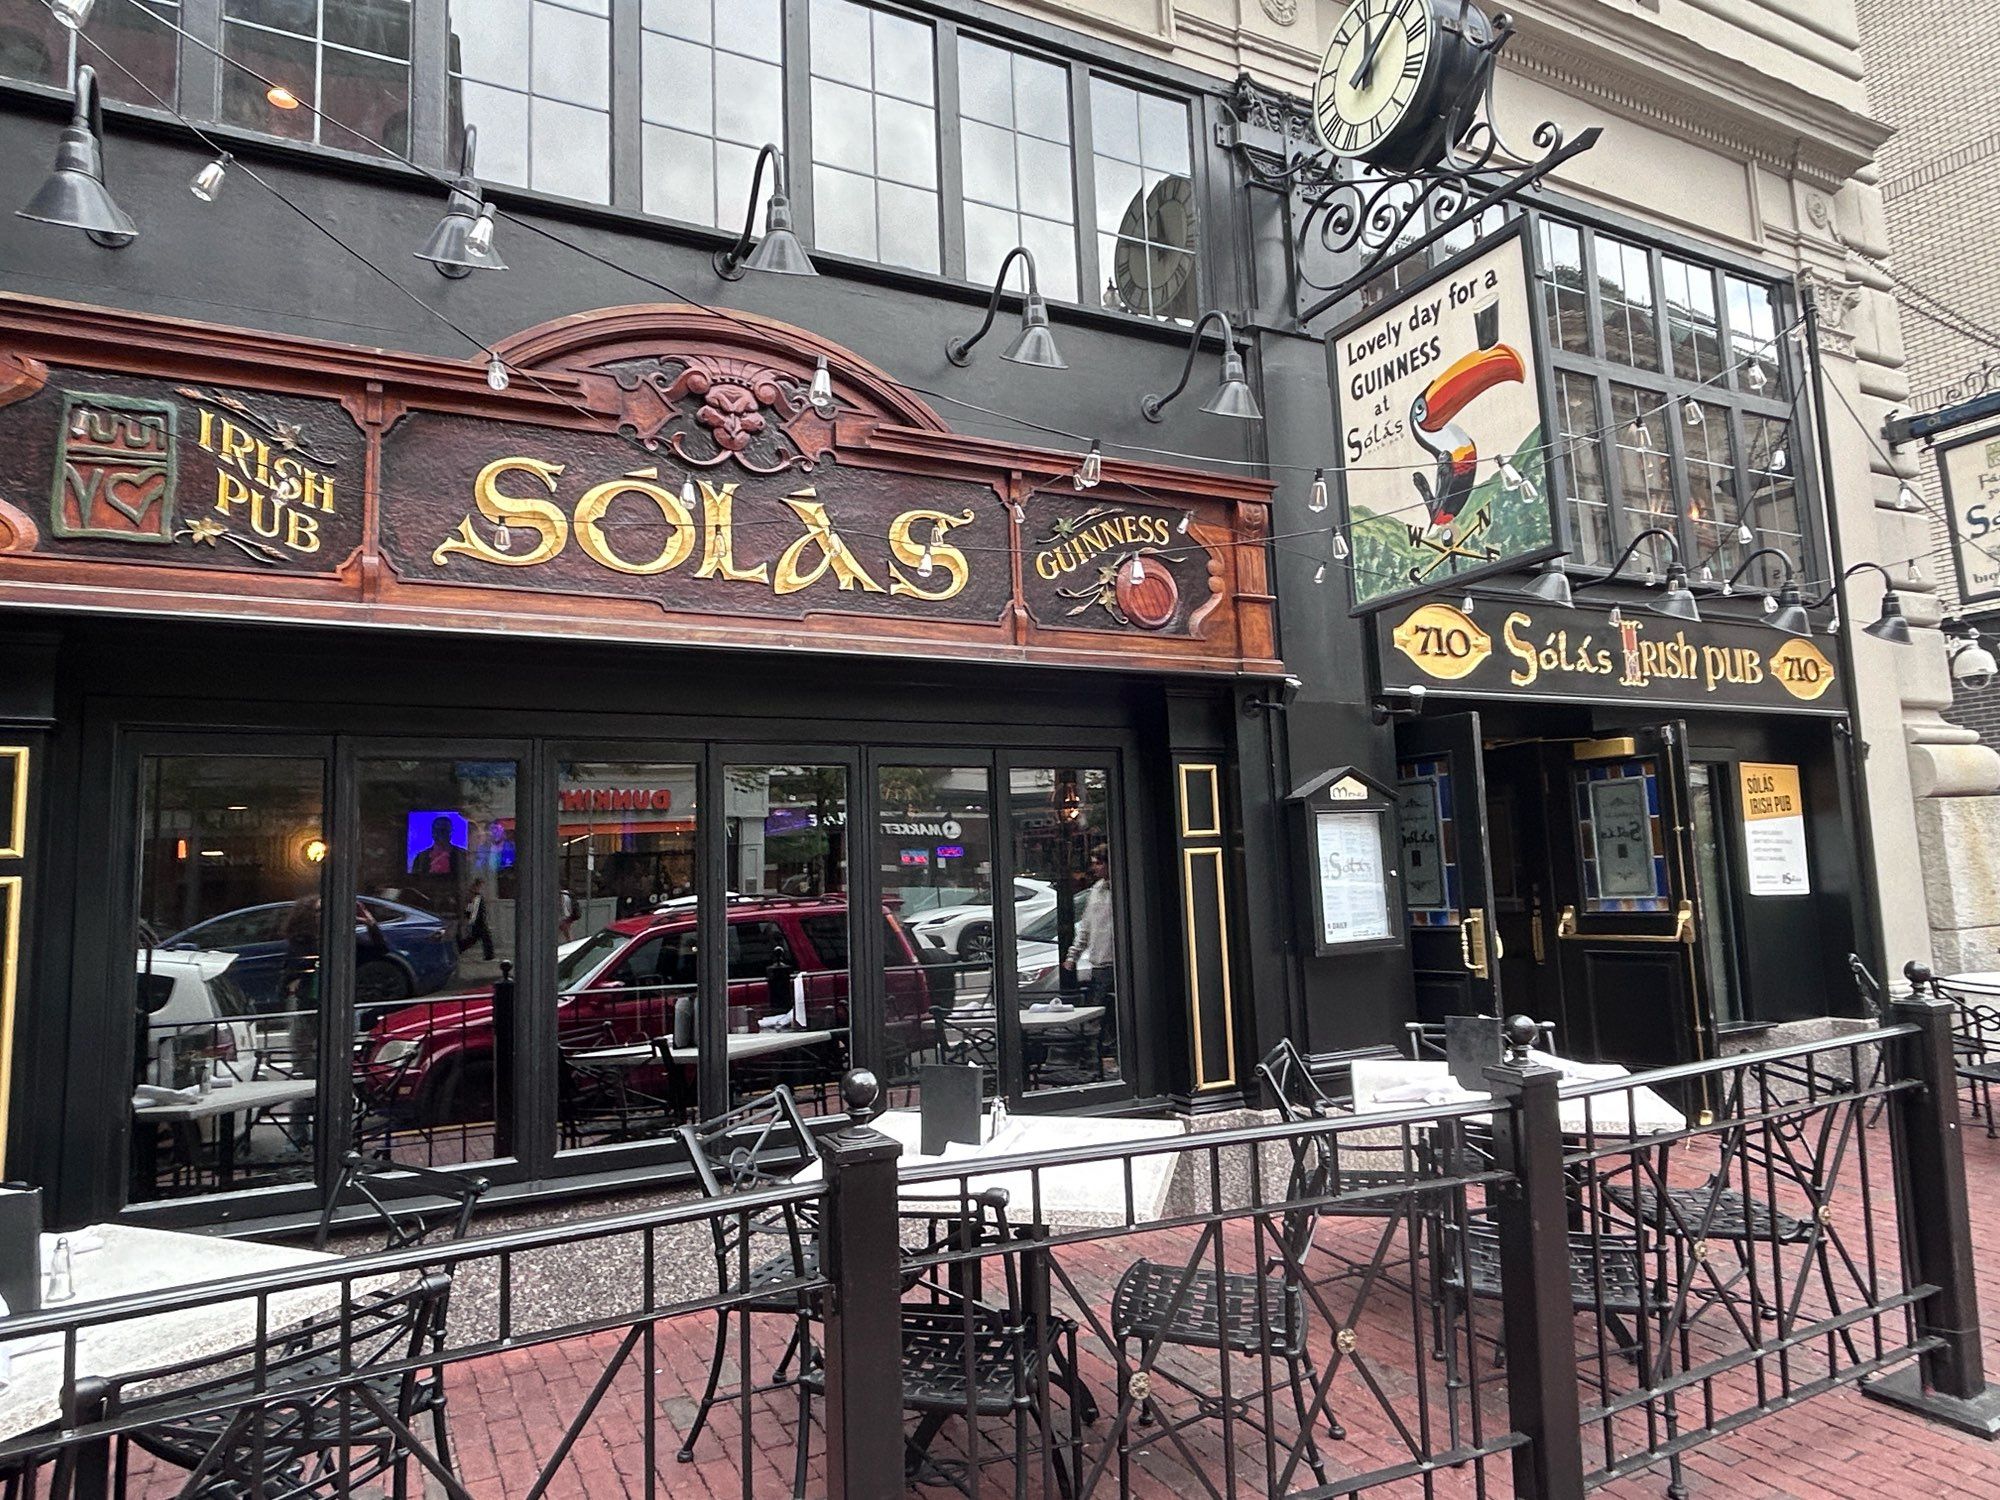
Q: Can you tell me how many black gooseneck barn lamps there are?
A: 9